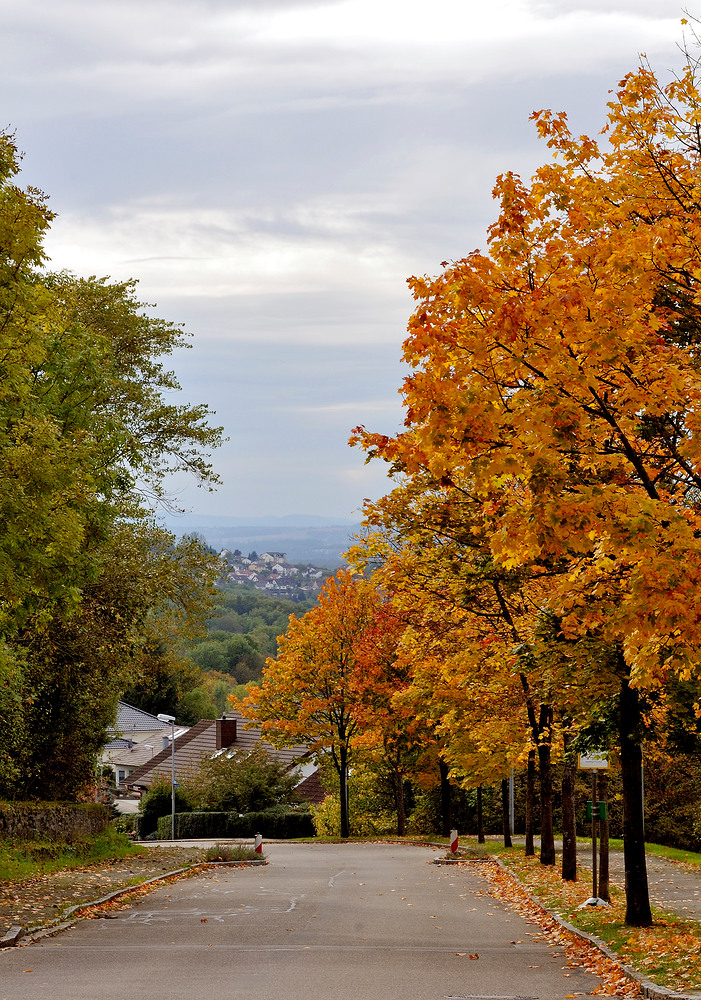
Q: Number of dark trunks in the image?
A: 10